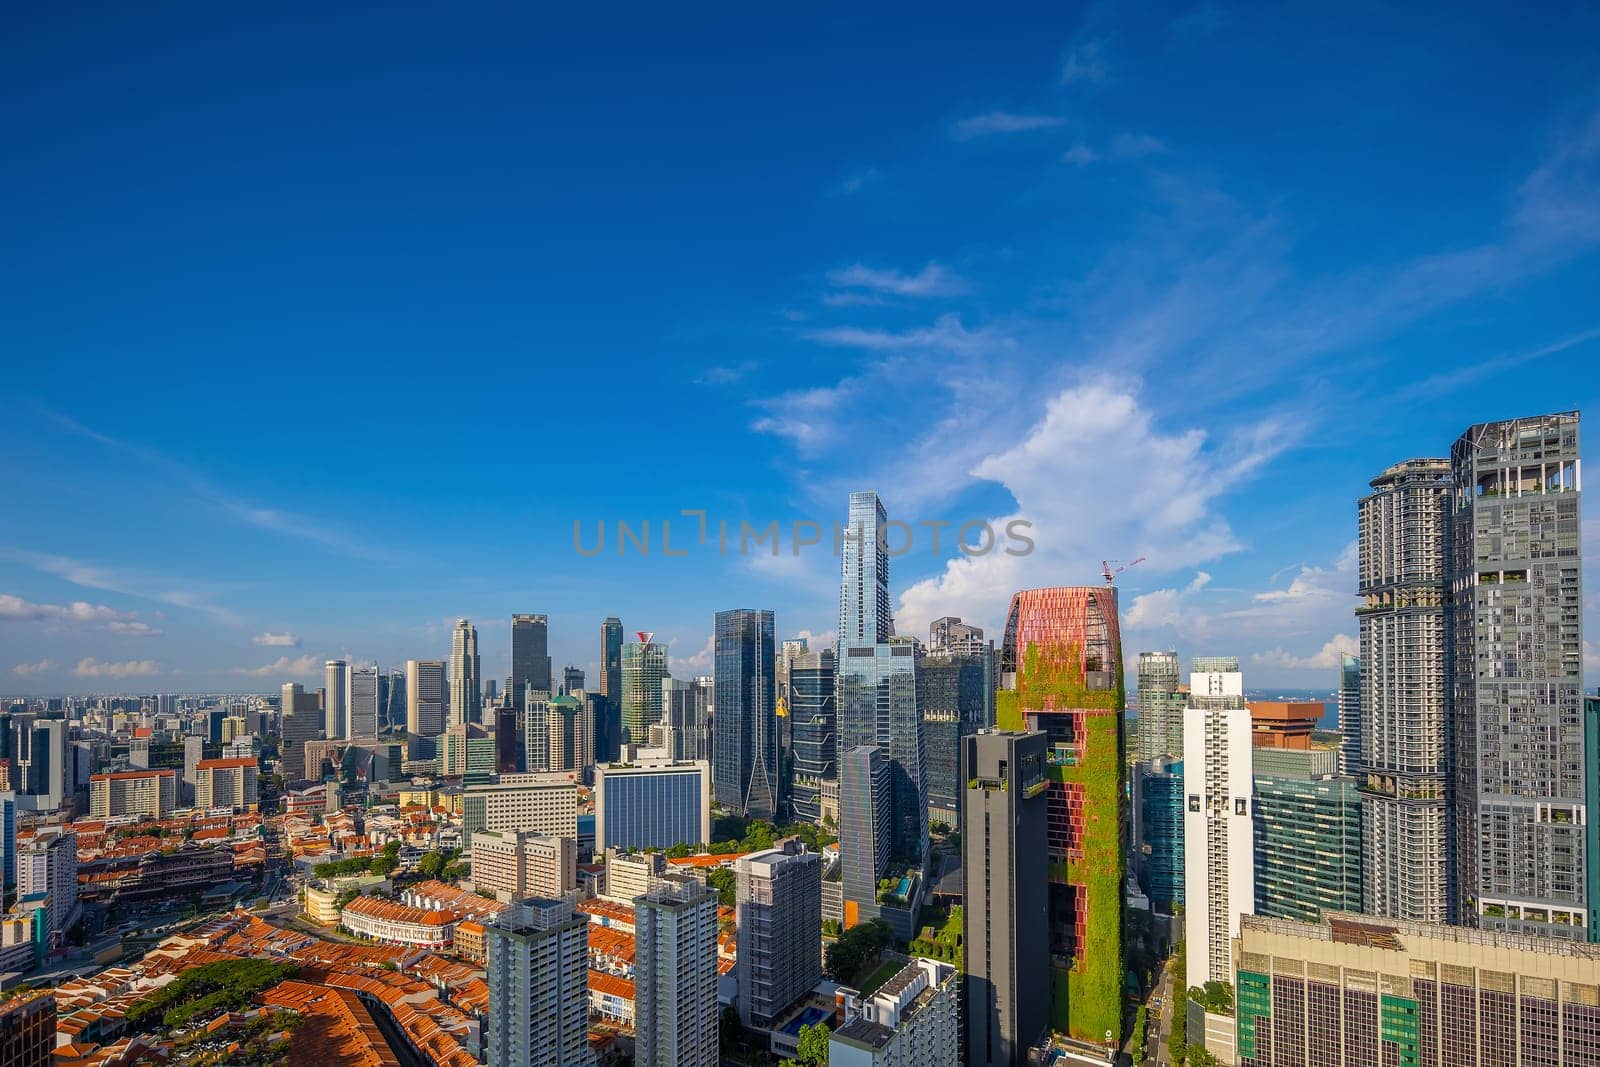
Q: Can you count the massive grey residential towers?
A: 2